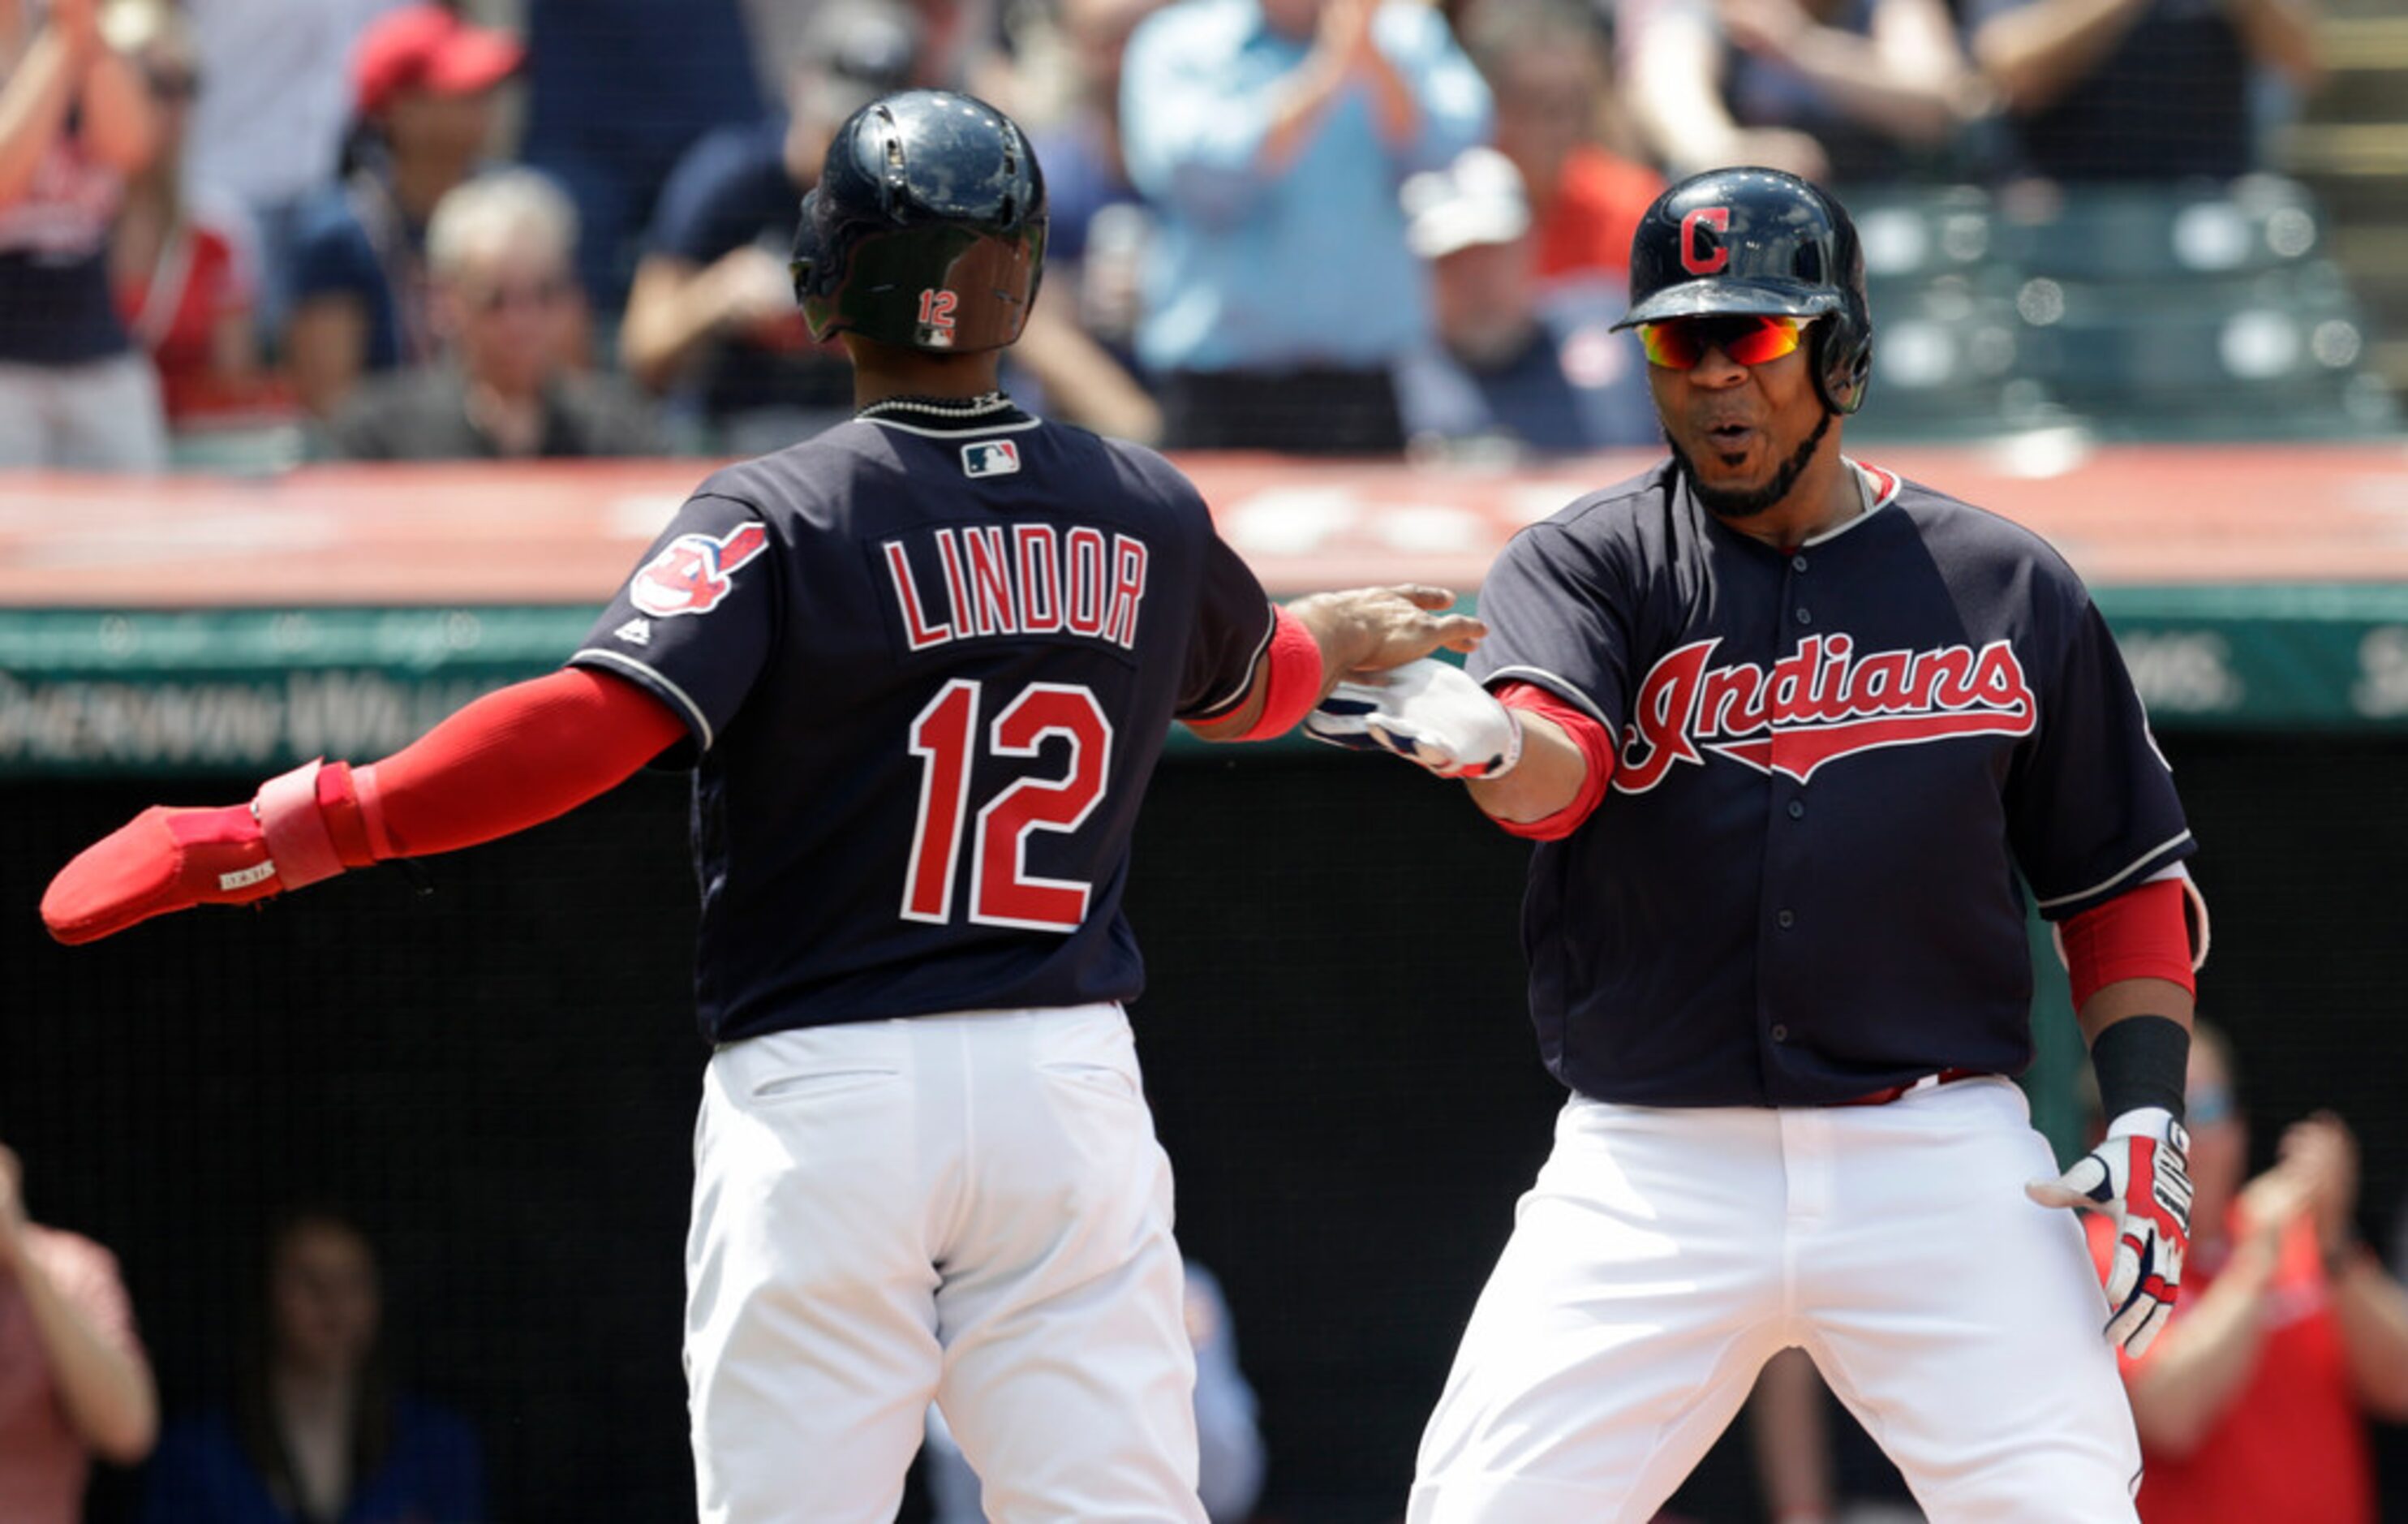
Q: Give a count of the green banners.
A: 1